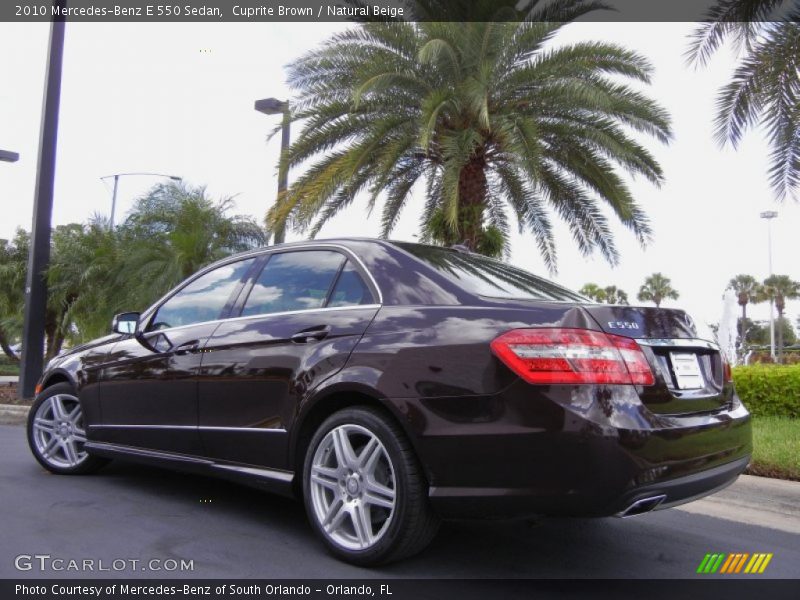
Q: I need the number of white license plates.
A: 1